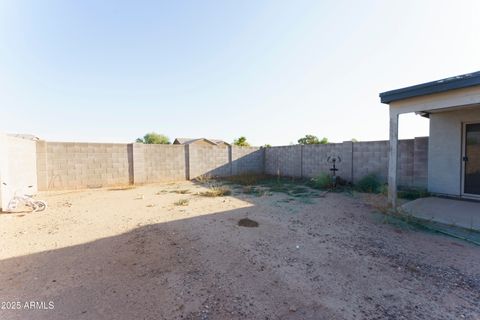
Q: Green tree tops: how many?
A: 3